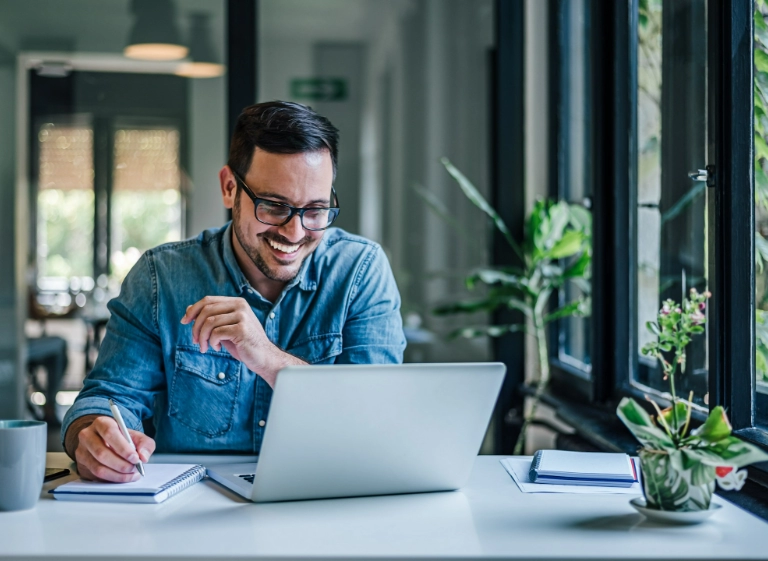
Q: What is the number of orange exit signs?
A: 0